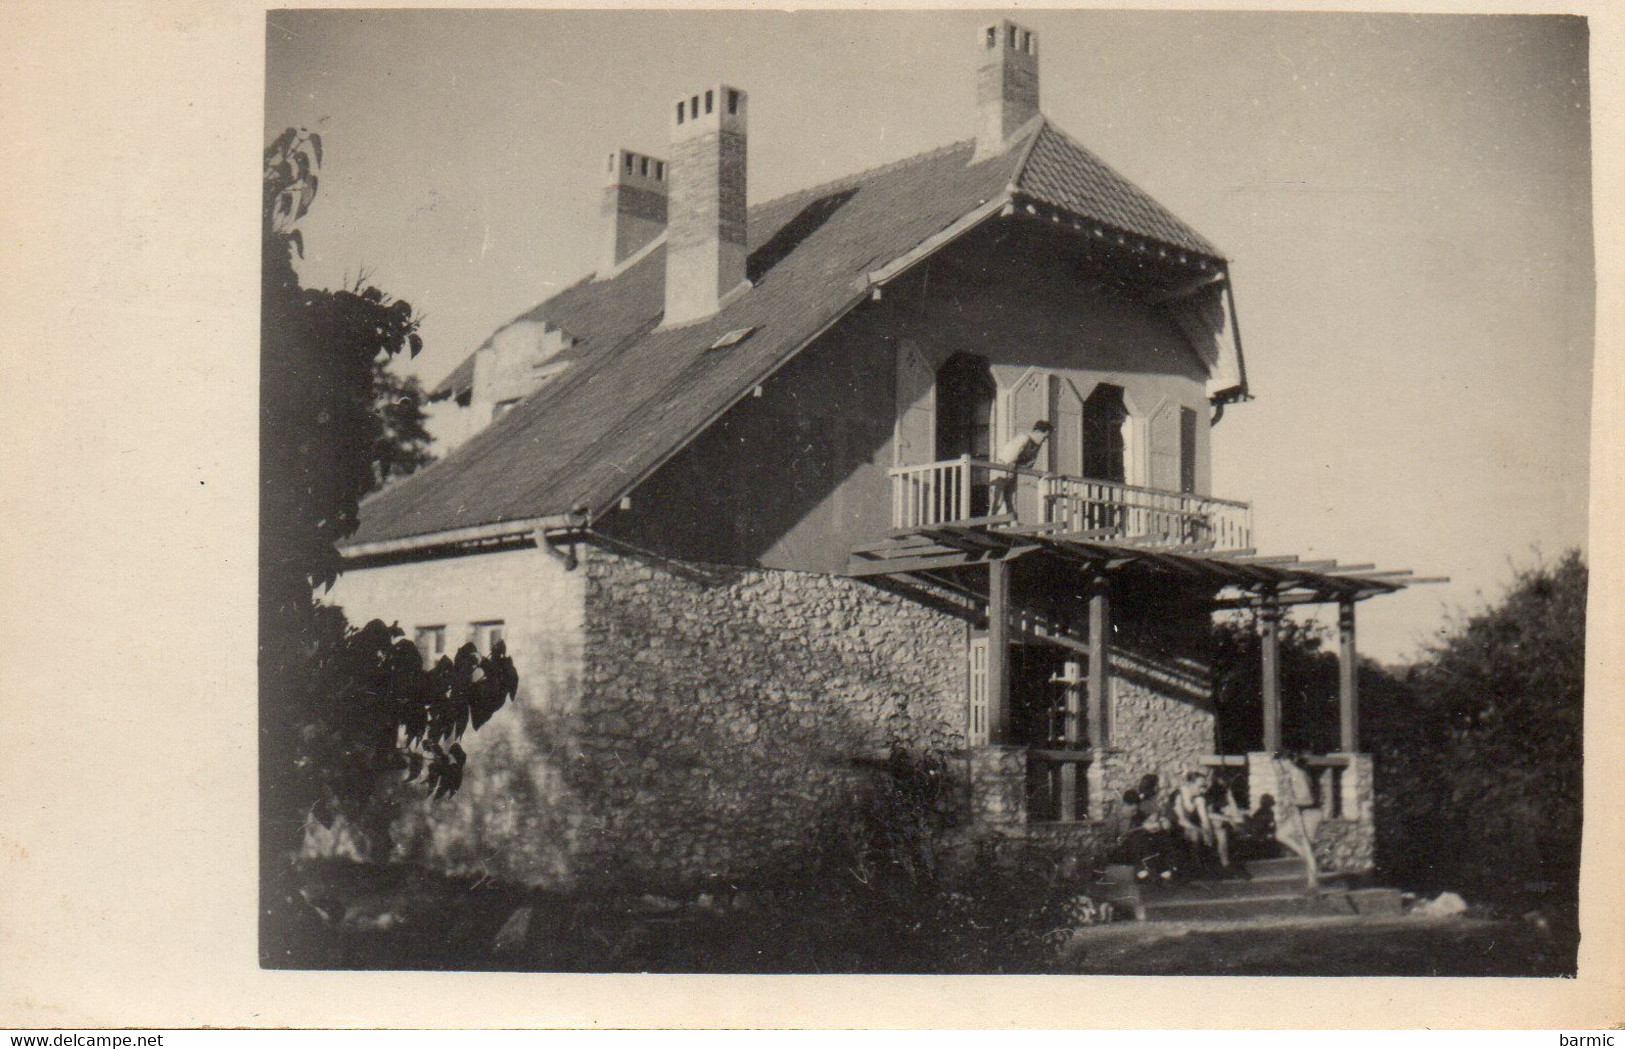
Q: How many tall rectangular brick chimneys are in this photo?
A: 3